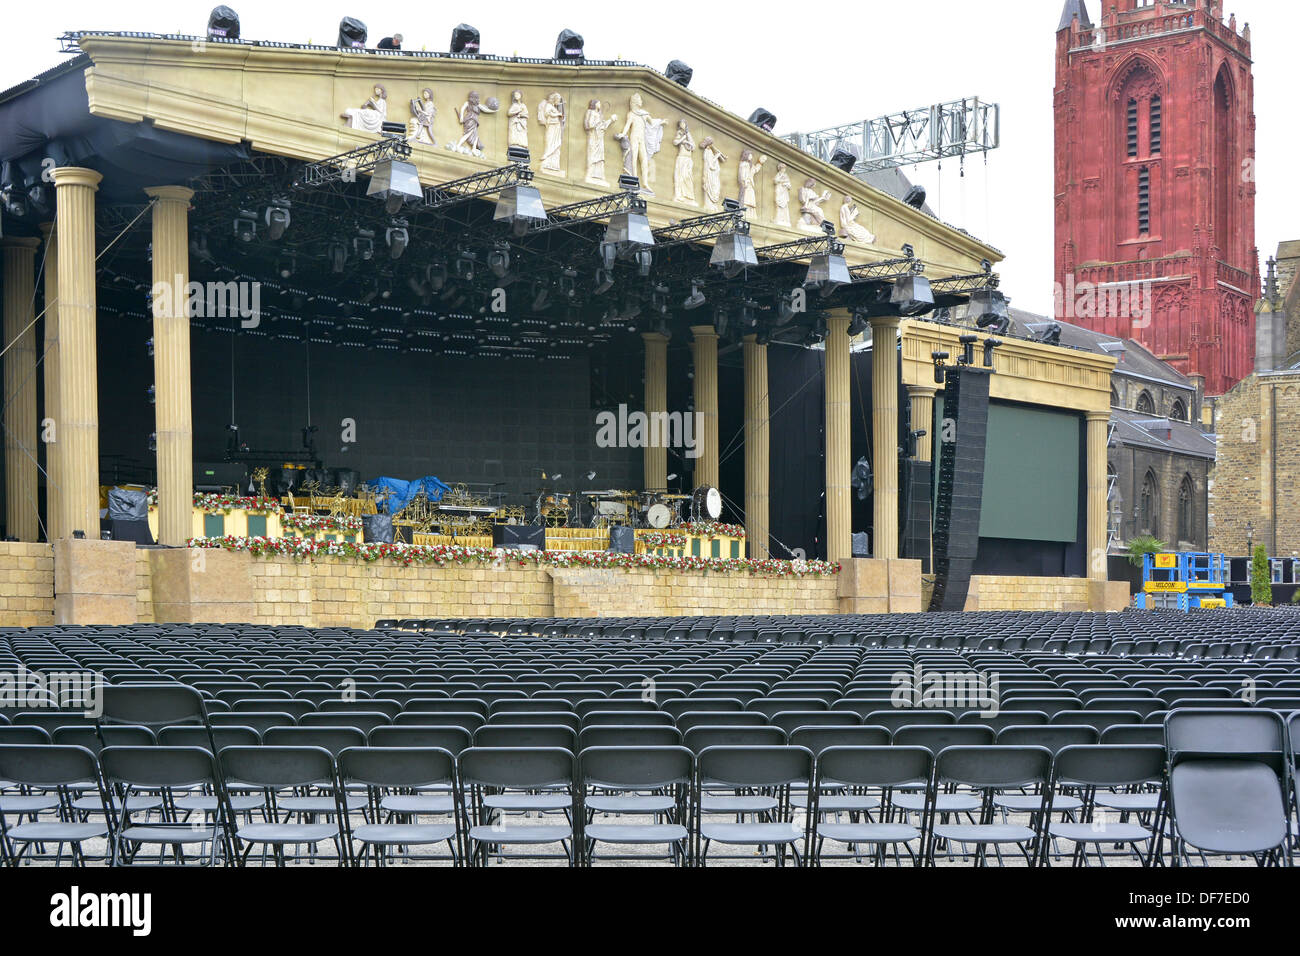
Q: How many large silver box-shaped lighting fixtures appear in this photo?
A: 7